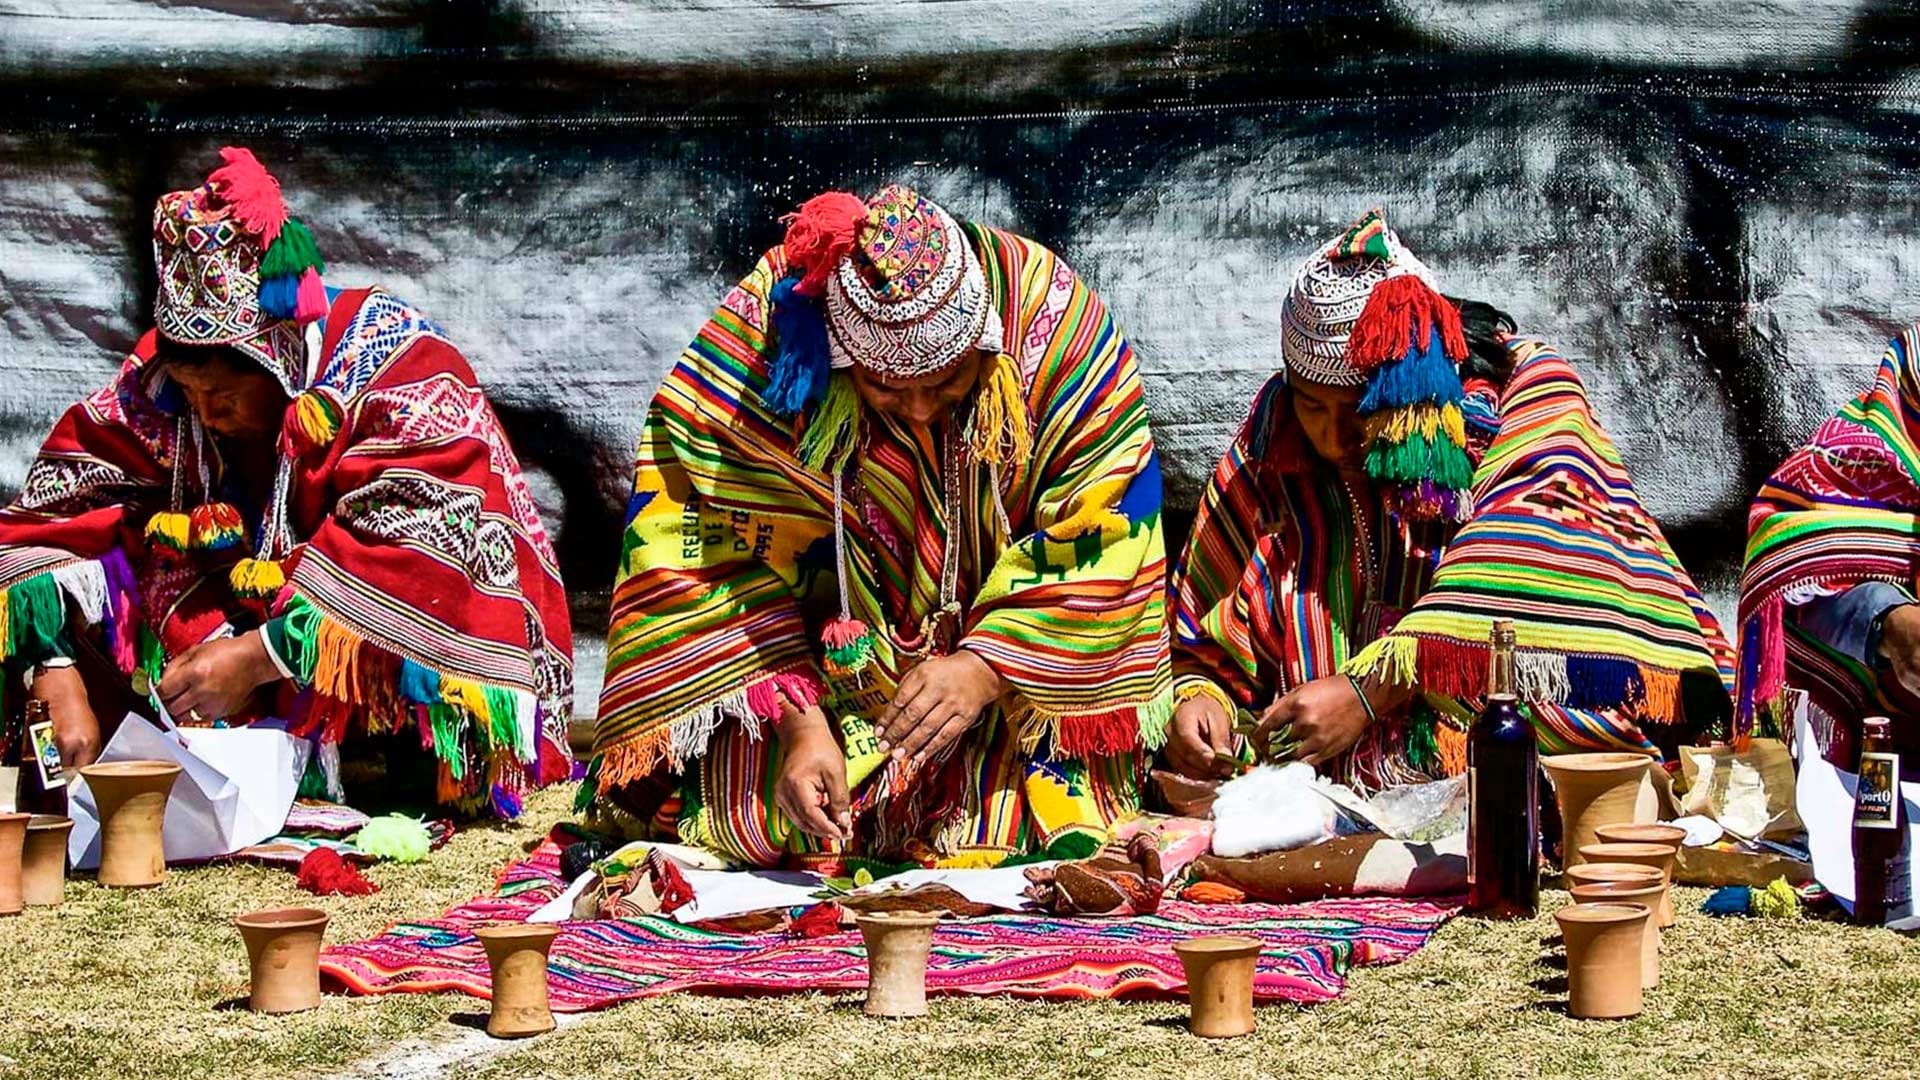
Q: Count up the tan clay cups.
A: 13